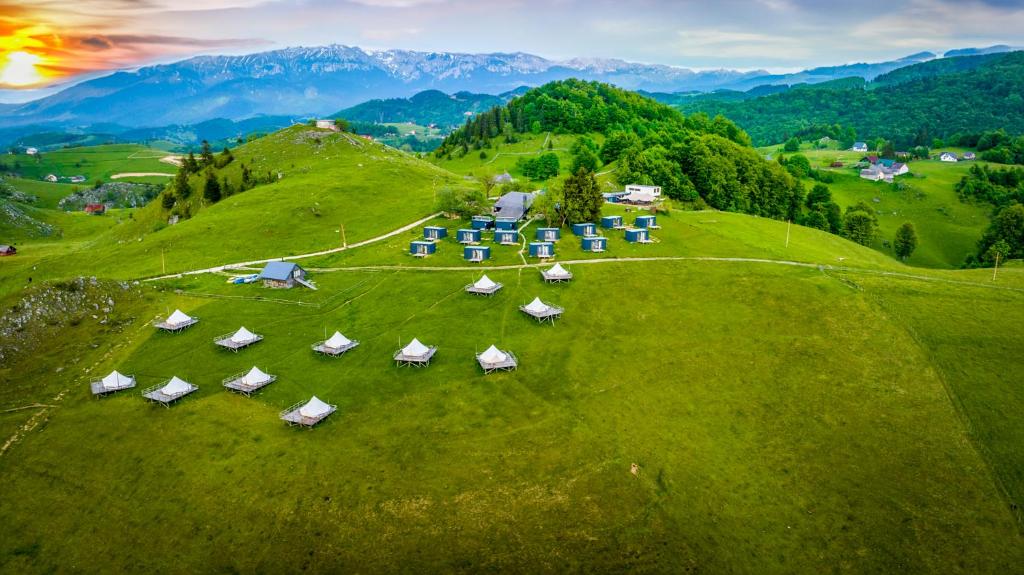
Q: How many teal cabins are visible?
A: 14